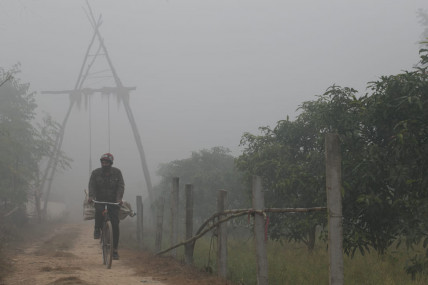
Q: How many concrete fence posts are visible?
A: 7